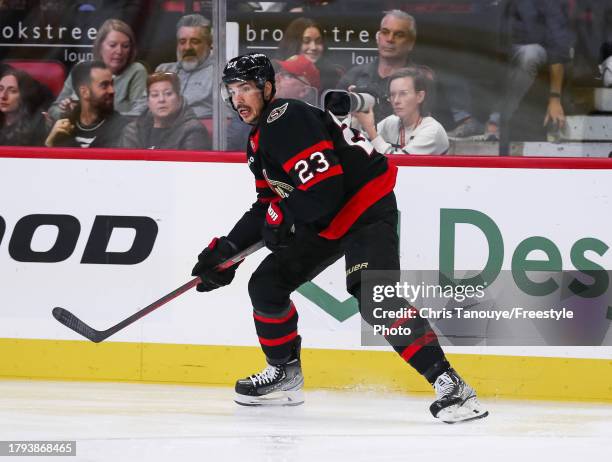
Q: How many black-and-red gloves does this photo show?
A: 2